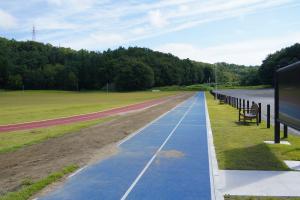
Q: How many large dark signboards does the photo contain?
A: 1